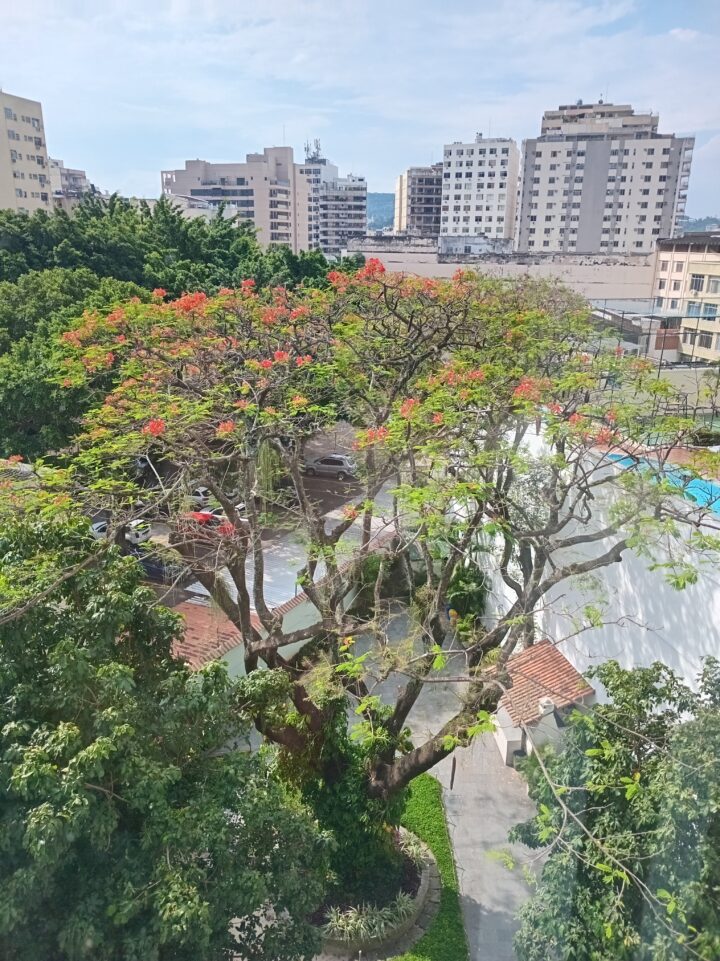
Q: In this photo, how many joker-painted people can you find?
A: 0